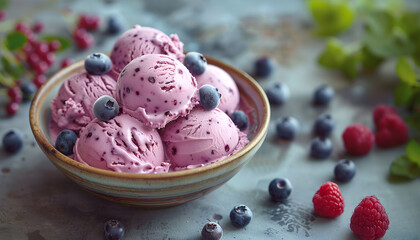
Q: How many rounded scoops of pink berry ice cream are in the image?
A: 6